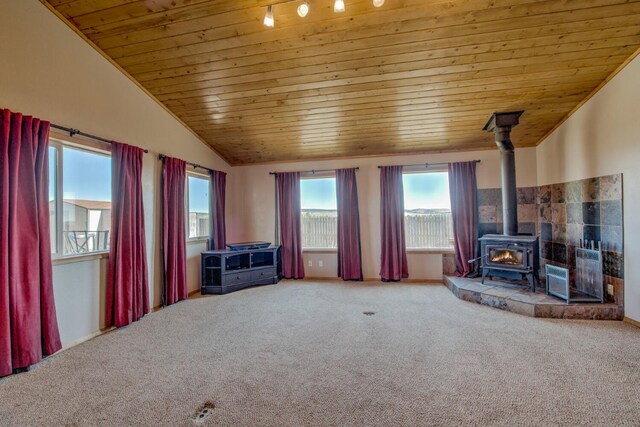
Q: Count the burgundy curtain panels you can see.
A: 8